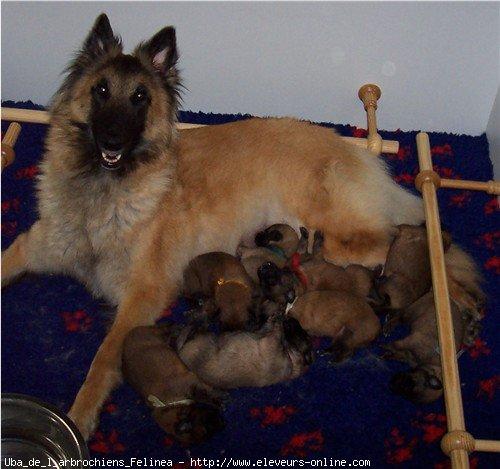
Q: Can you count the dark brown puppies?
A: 8